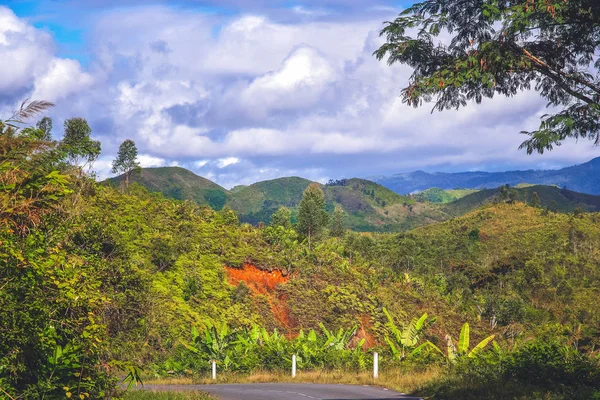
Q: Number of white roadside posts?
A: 3